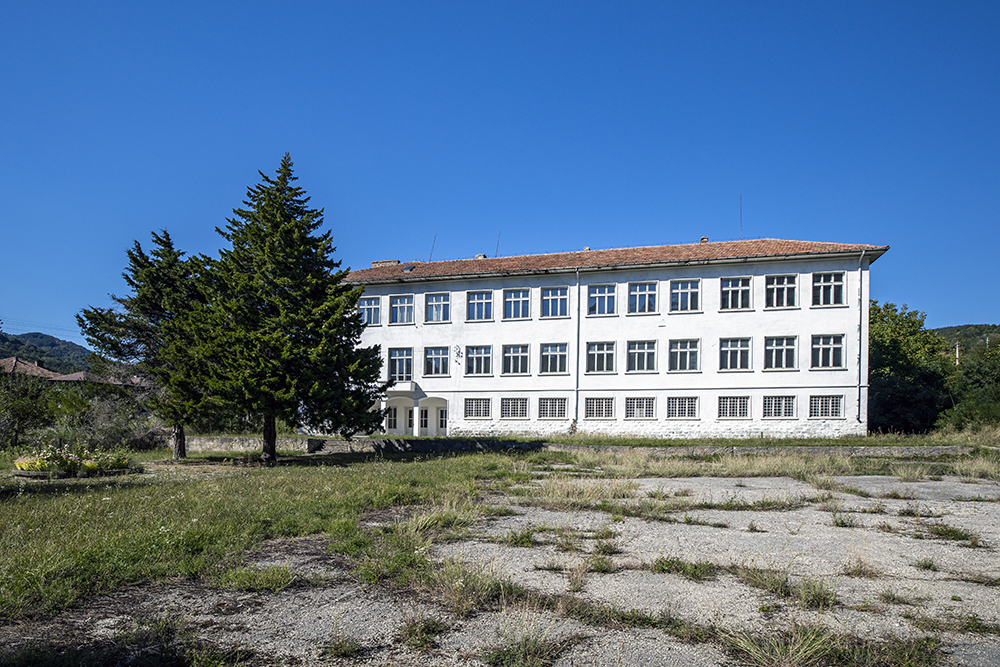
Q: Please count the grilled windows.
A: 9